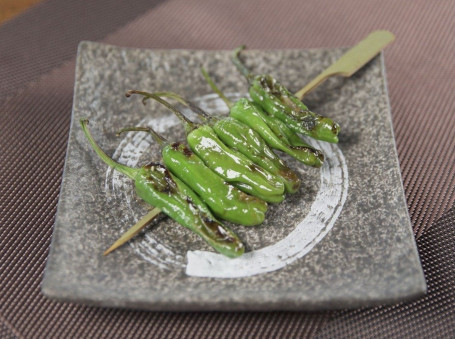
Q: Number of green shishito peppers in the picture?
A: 6